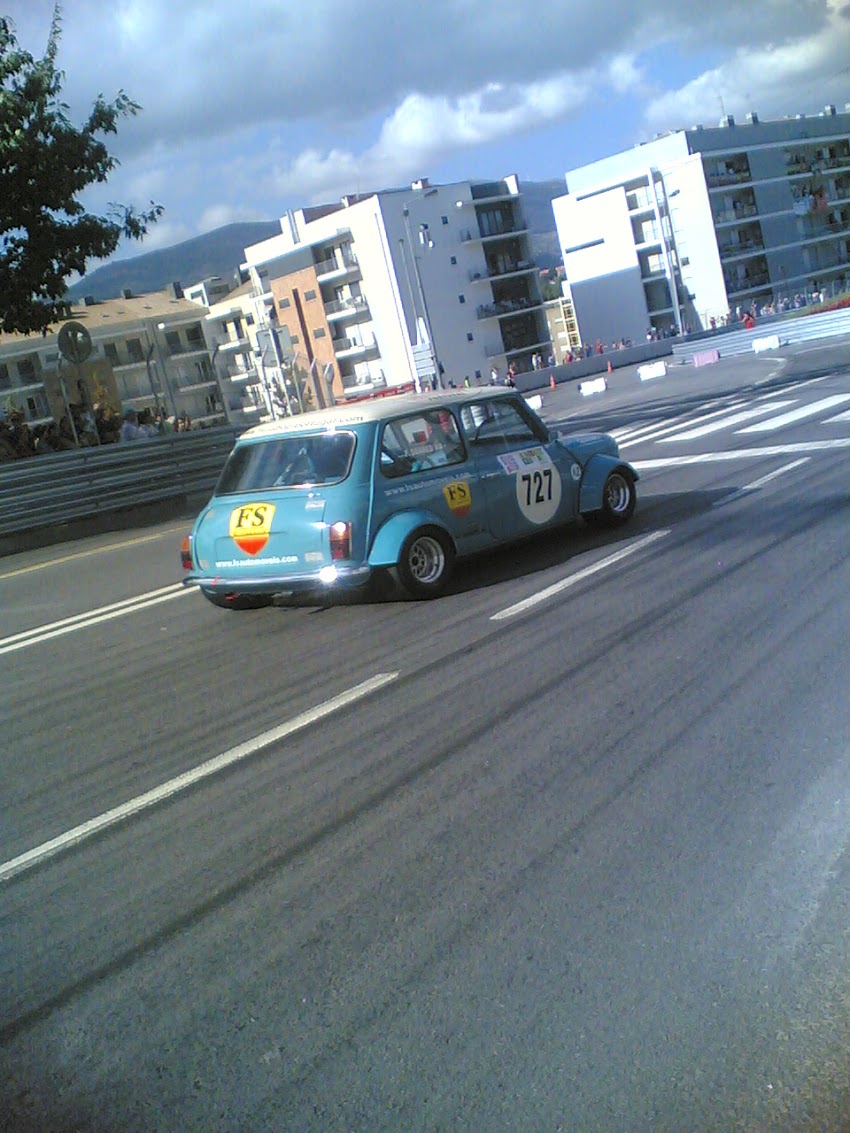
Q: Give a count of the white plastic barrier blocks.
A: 4